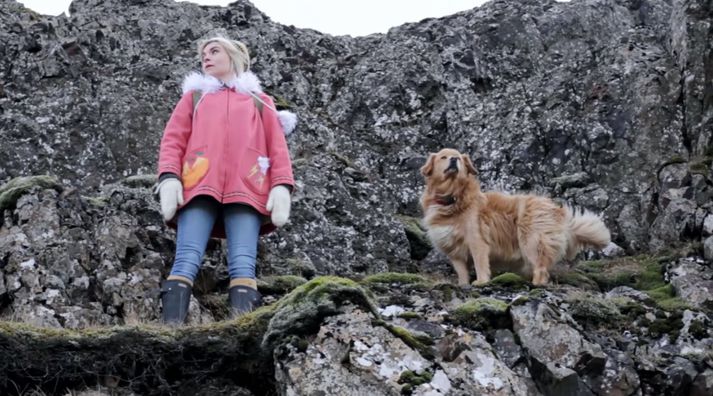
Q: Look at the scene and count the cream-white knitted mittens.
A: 2